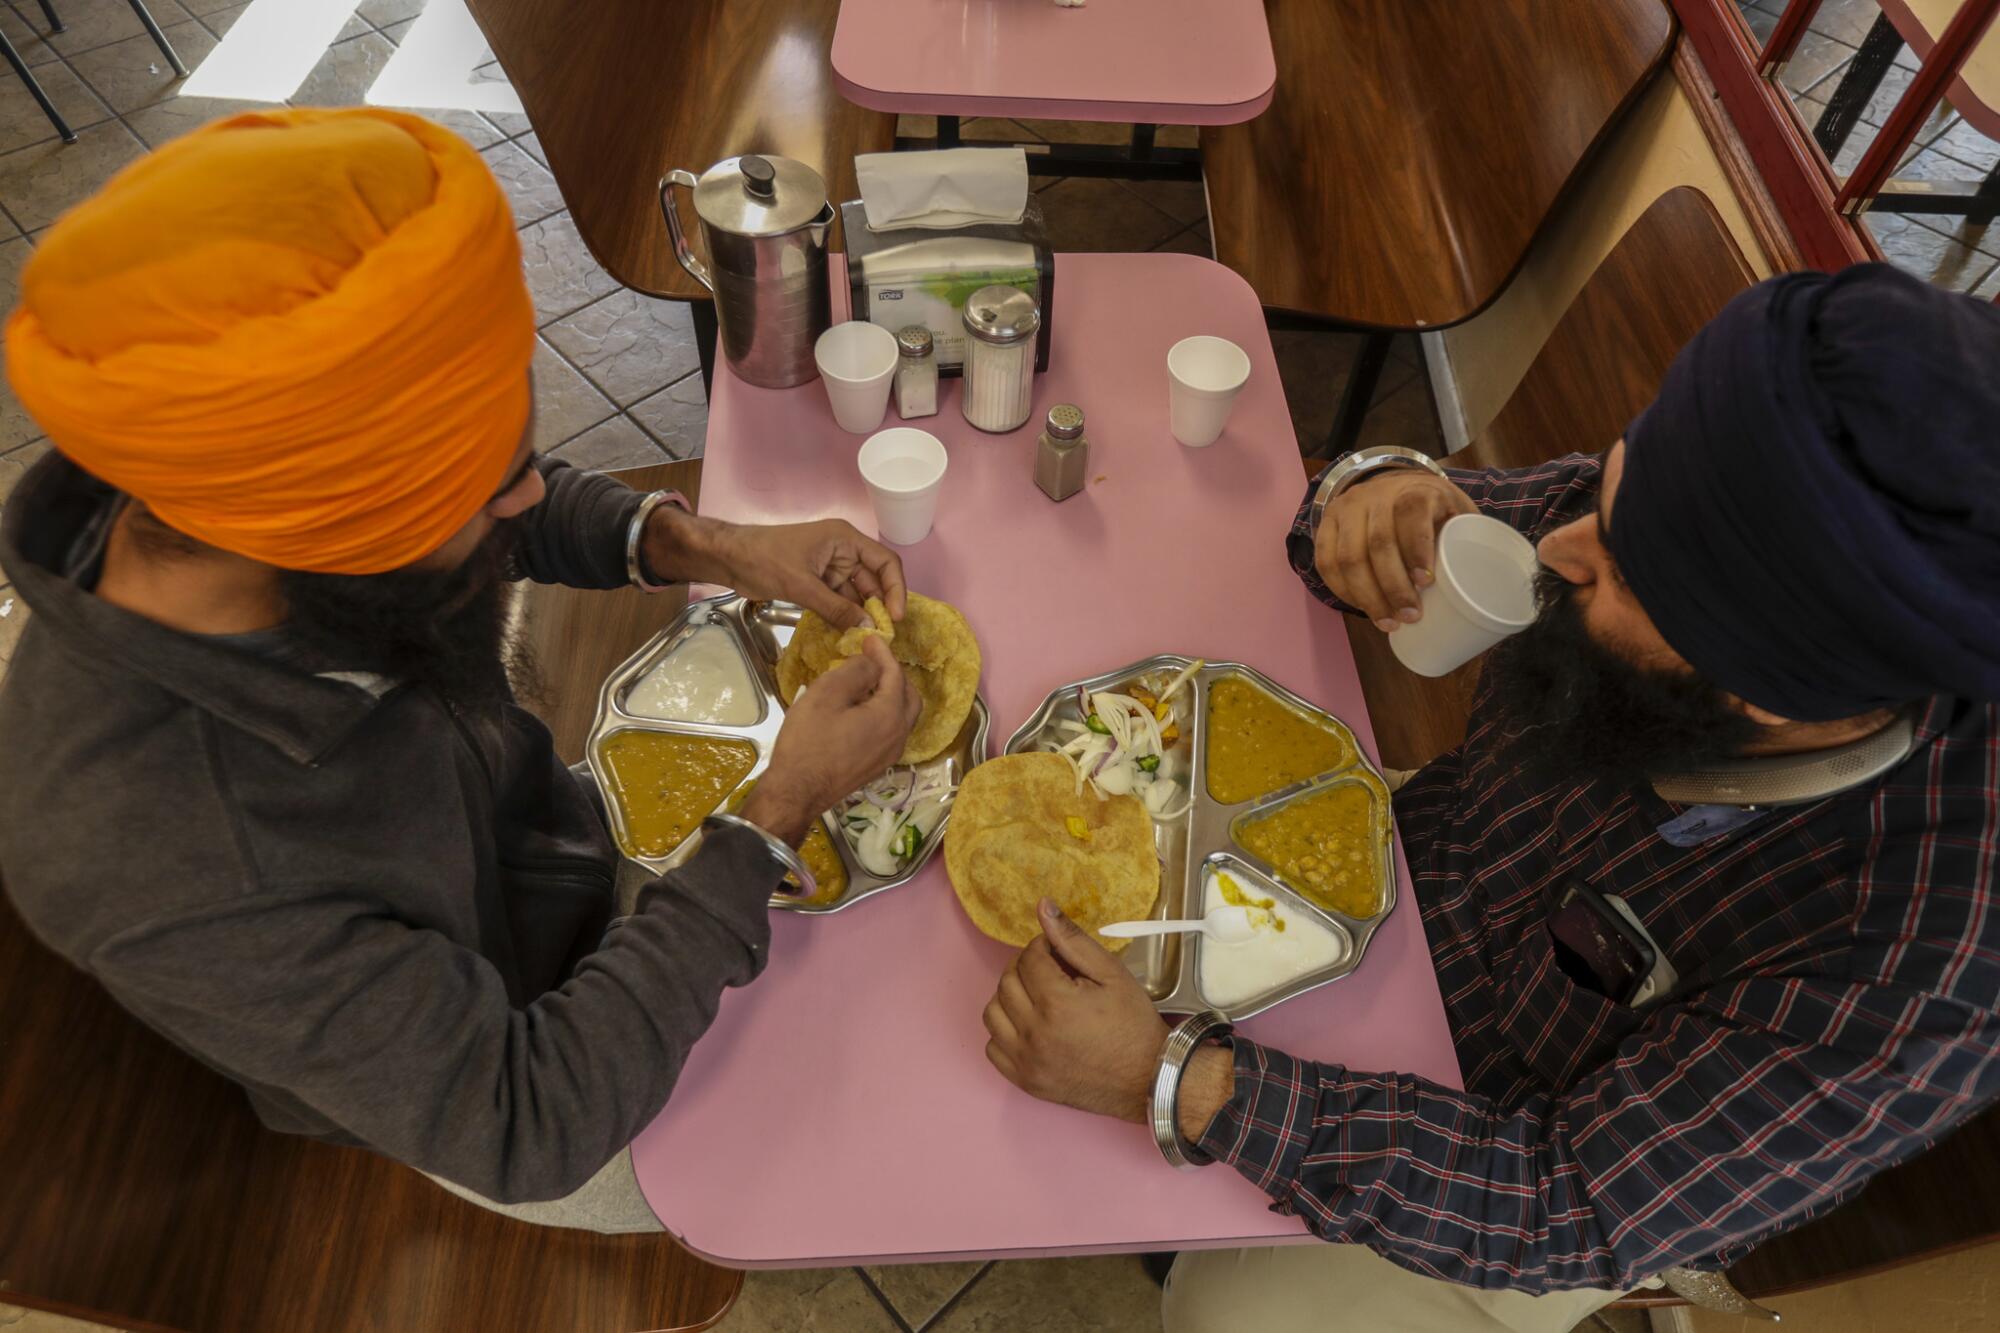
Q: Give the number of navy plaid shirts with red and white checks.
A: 1